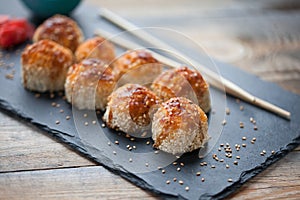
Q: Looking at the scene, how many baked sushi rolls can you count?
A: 8